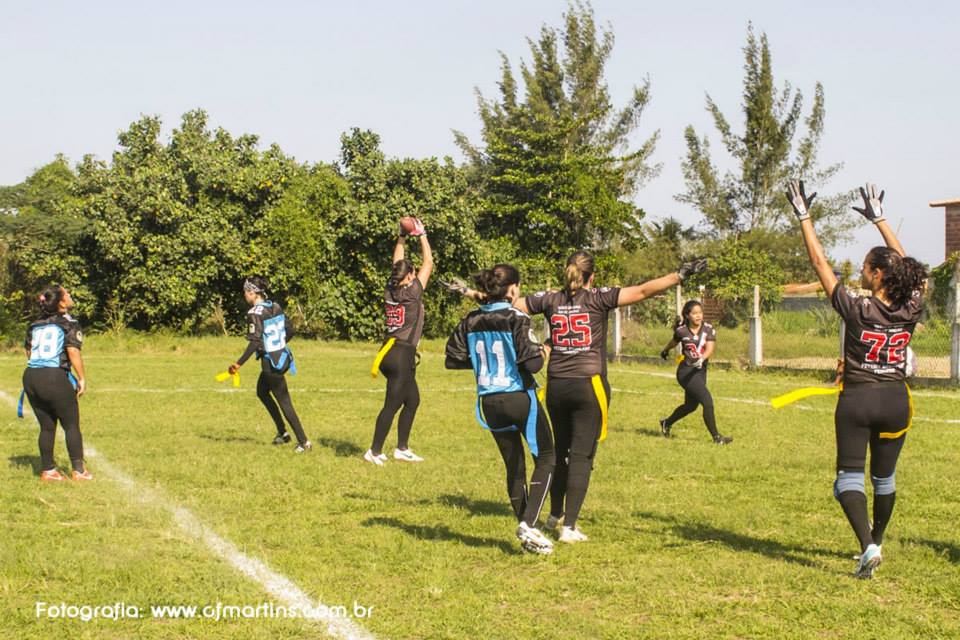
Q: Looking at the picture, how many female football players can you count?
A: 7